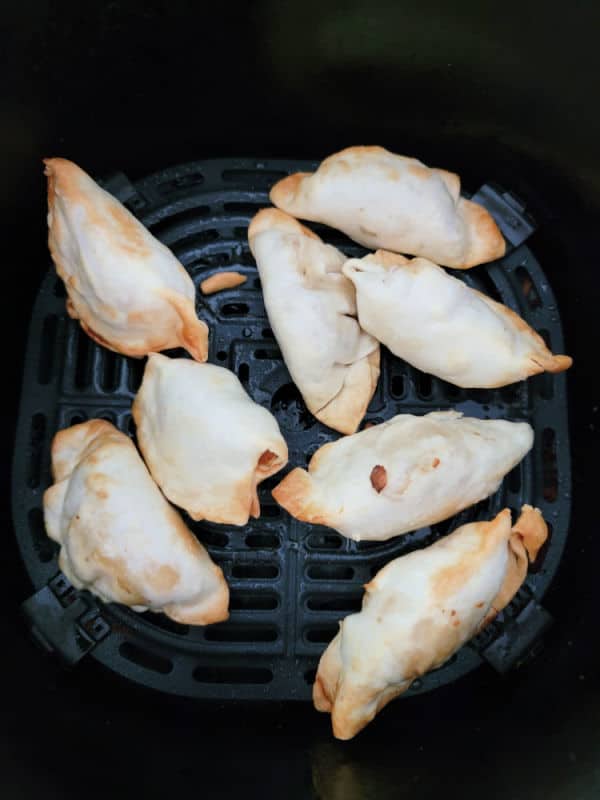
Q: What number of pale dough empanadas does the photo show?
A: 8